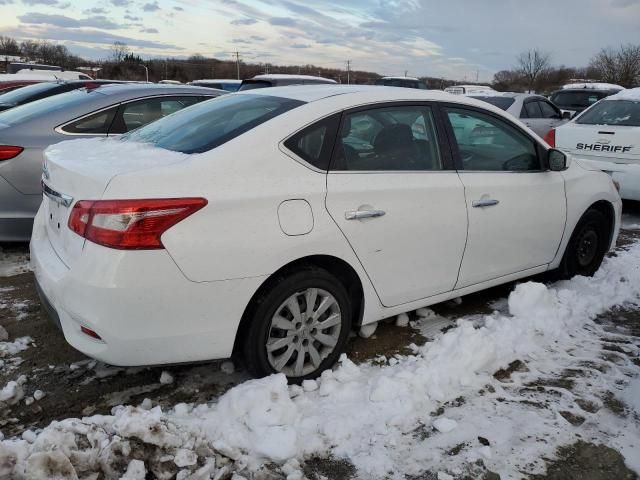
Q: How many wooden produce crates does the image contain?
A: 0